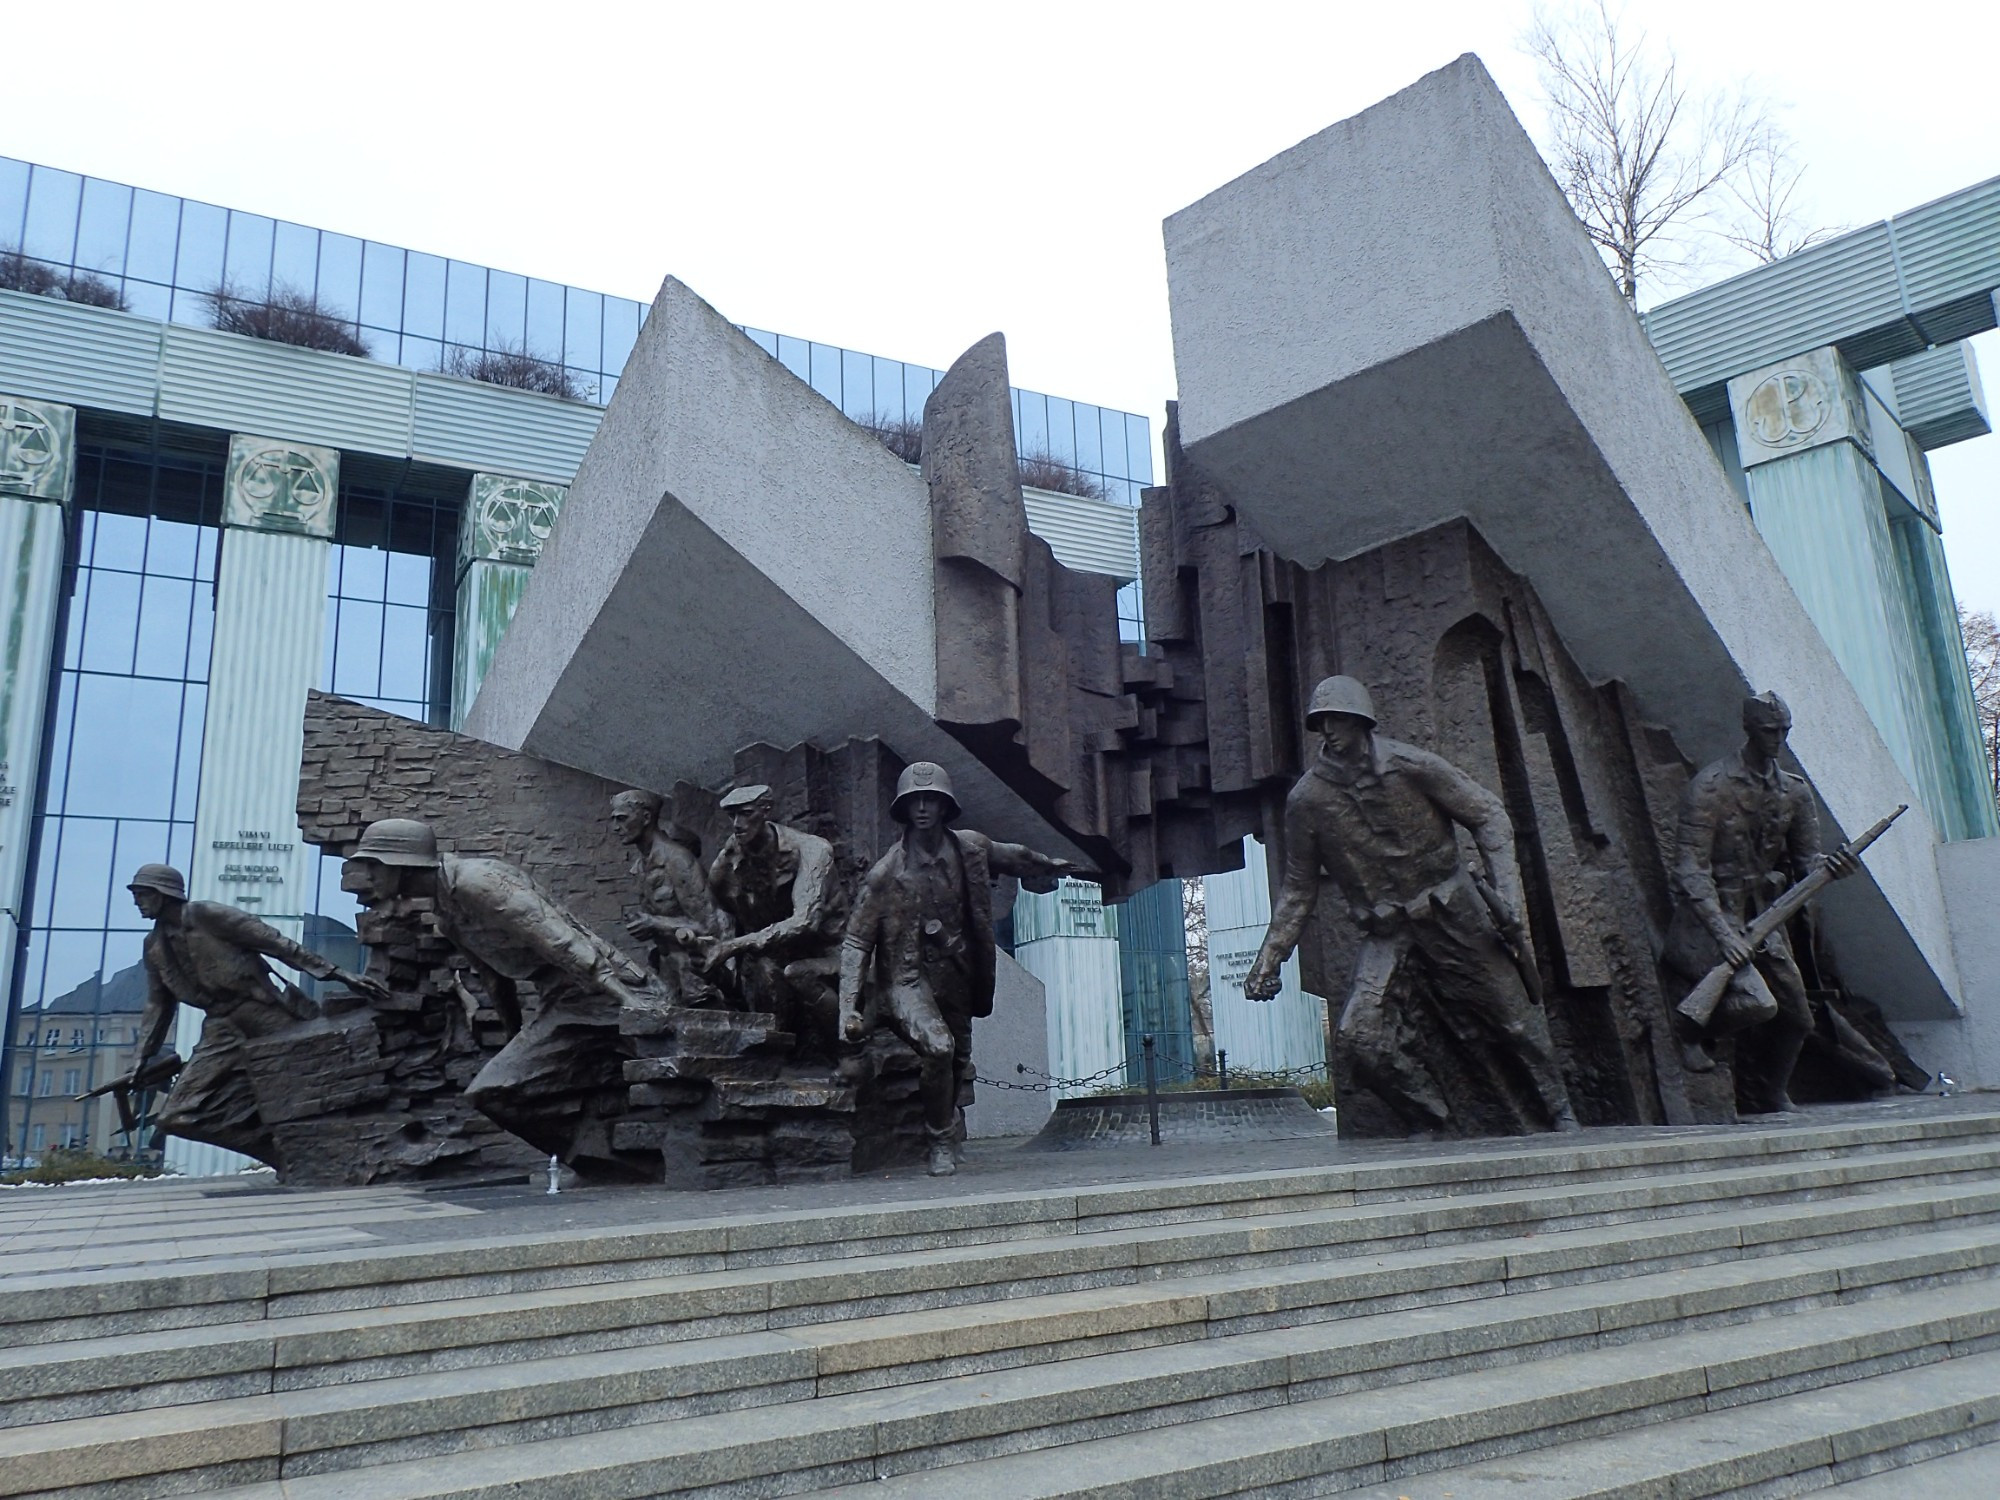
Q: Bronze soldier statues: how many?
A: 7